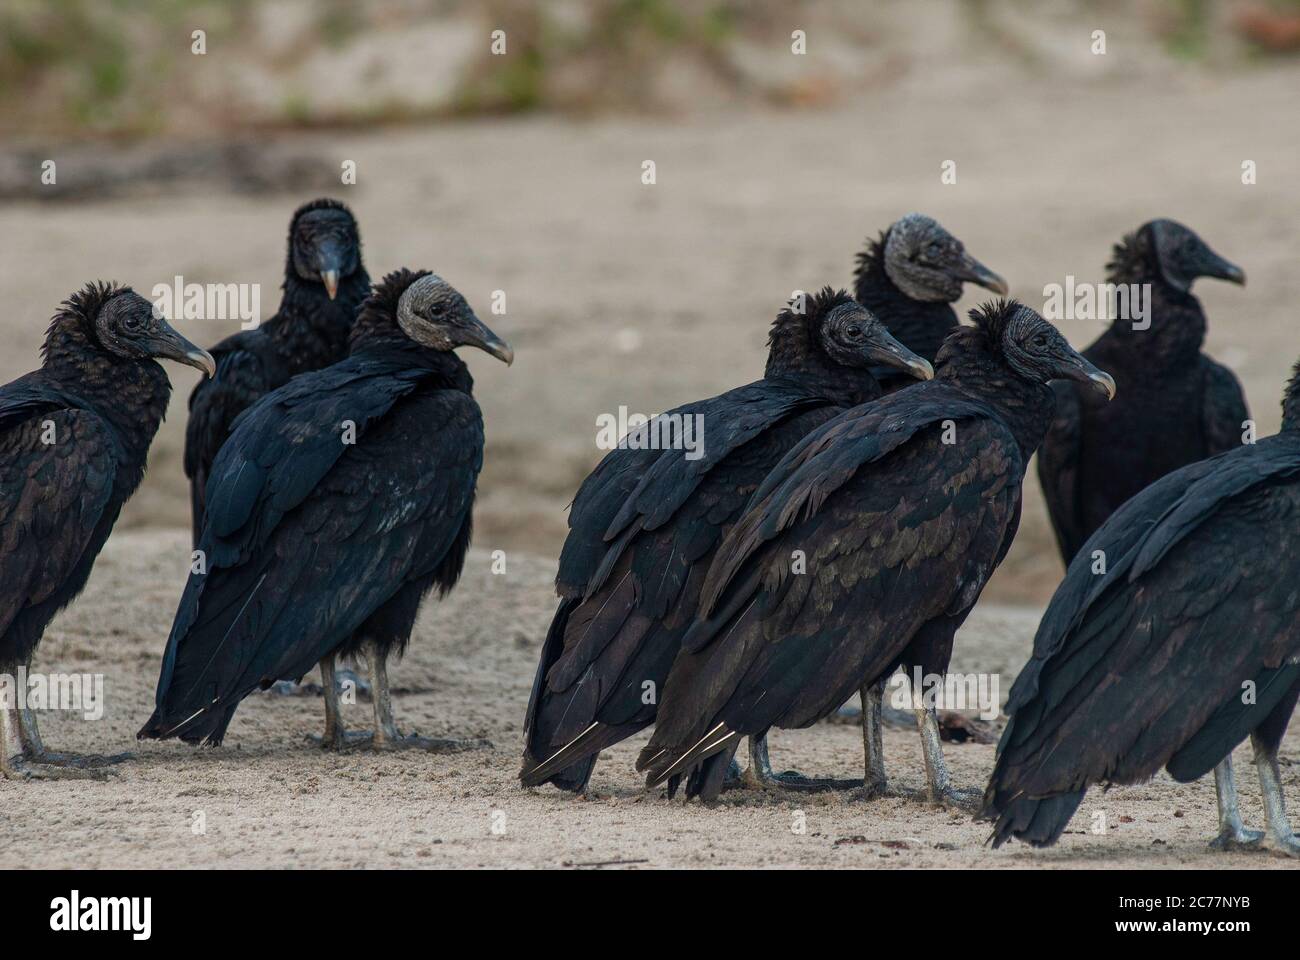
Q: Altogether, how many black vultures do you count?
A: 8